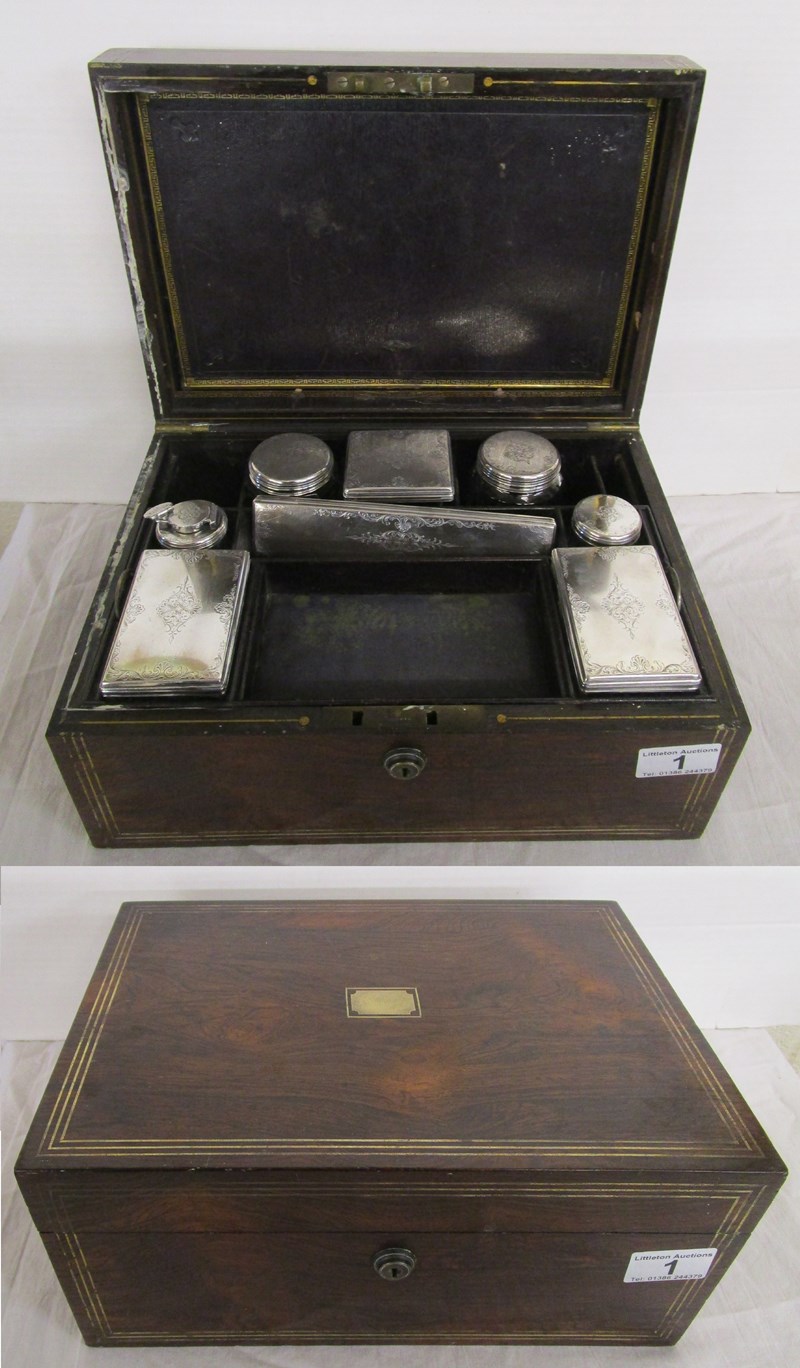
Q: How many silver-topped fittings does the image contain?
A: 8